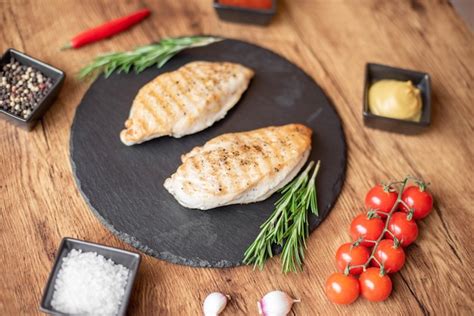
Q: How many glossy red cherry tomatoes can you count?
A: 8